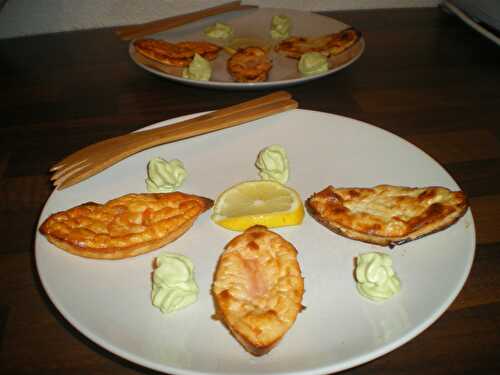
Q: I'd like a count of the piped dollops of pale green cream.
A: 8